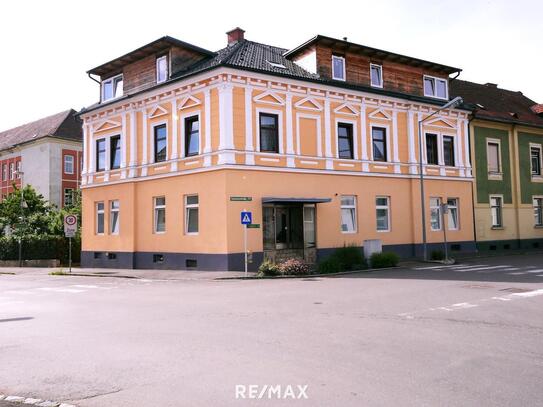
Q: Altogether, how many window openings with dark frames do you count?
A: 9